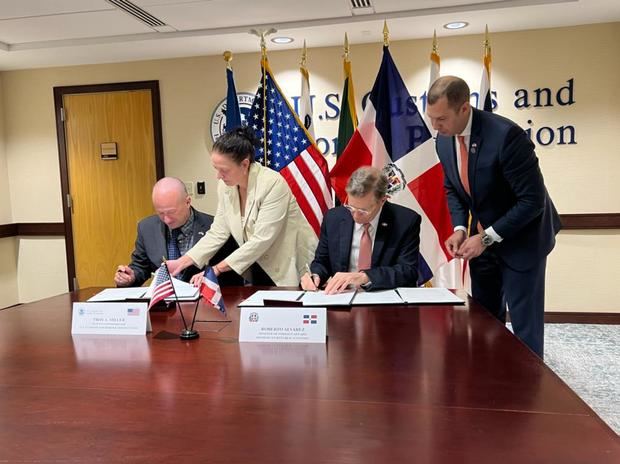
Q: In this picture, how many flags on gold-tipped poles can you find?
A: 7